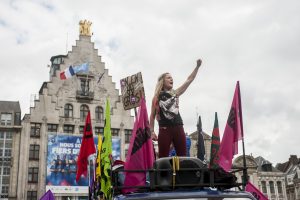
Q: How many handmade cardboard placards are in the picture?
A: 1